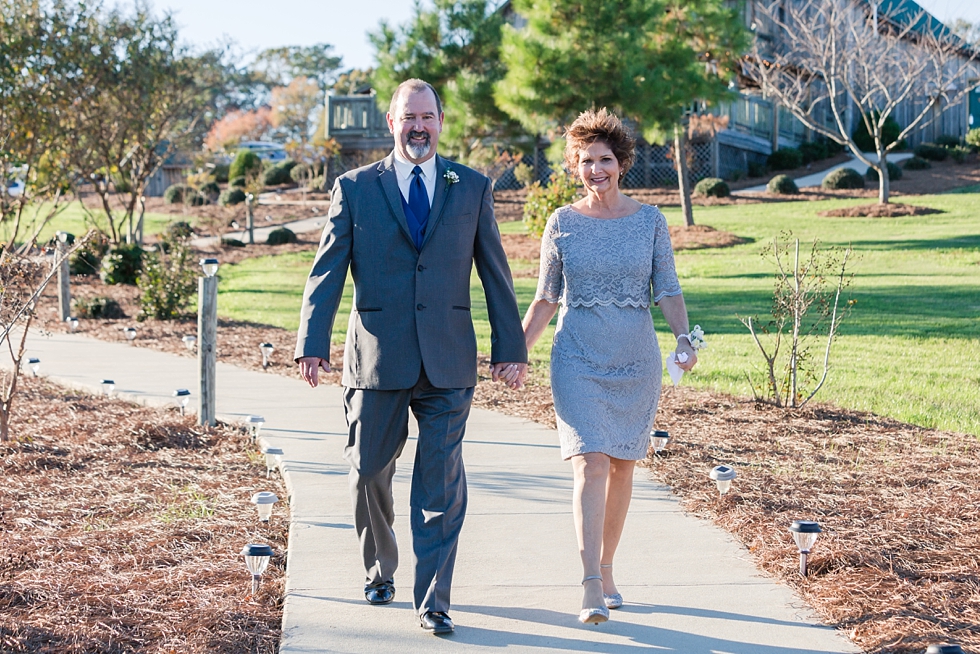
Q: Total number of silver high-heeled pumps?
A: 2